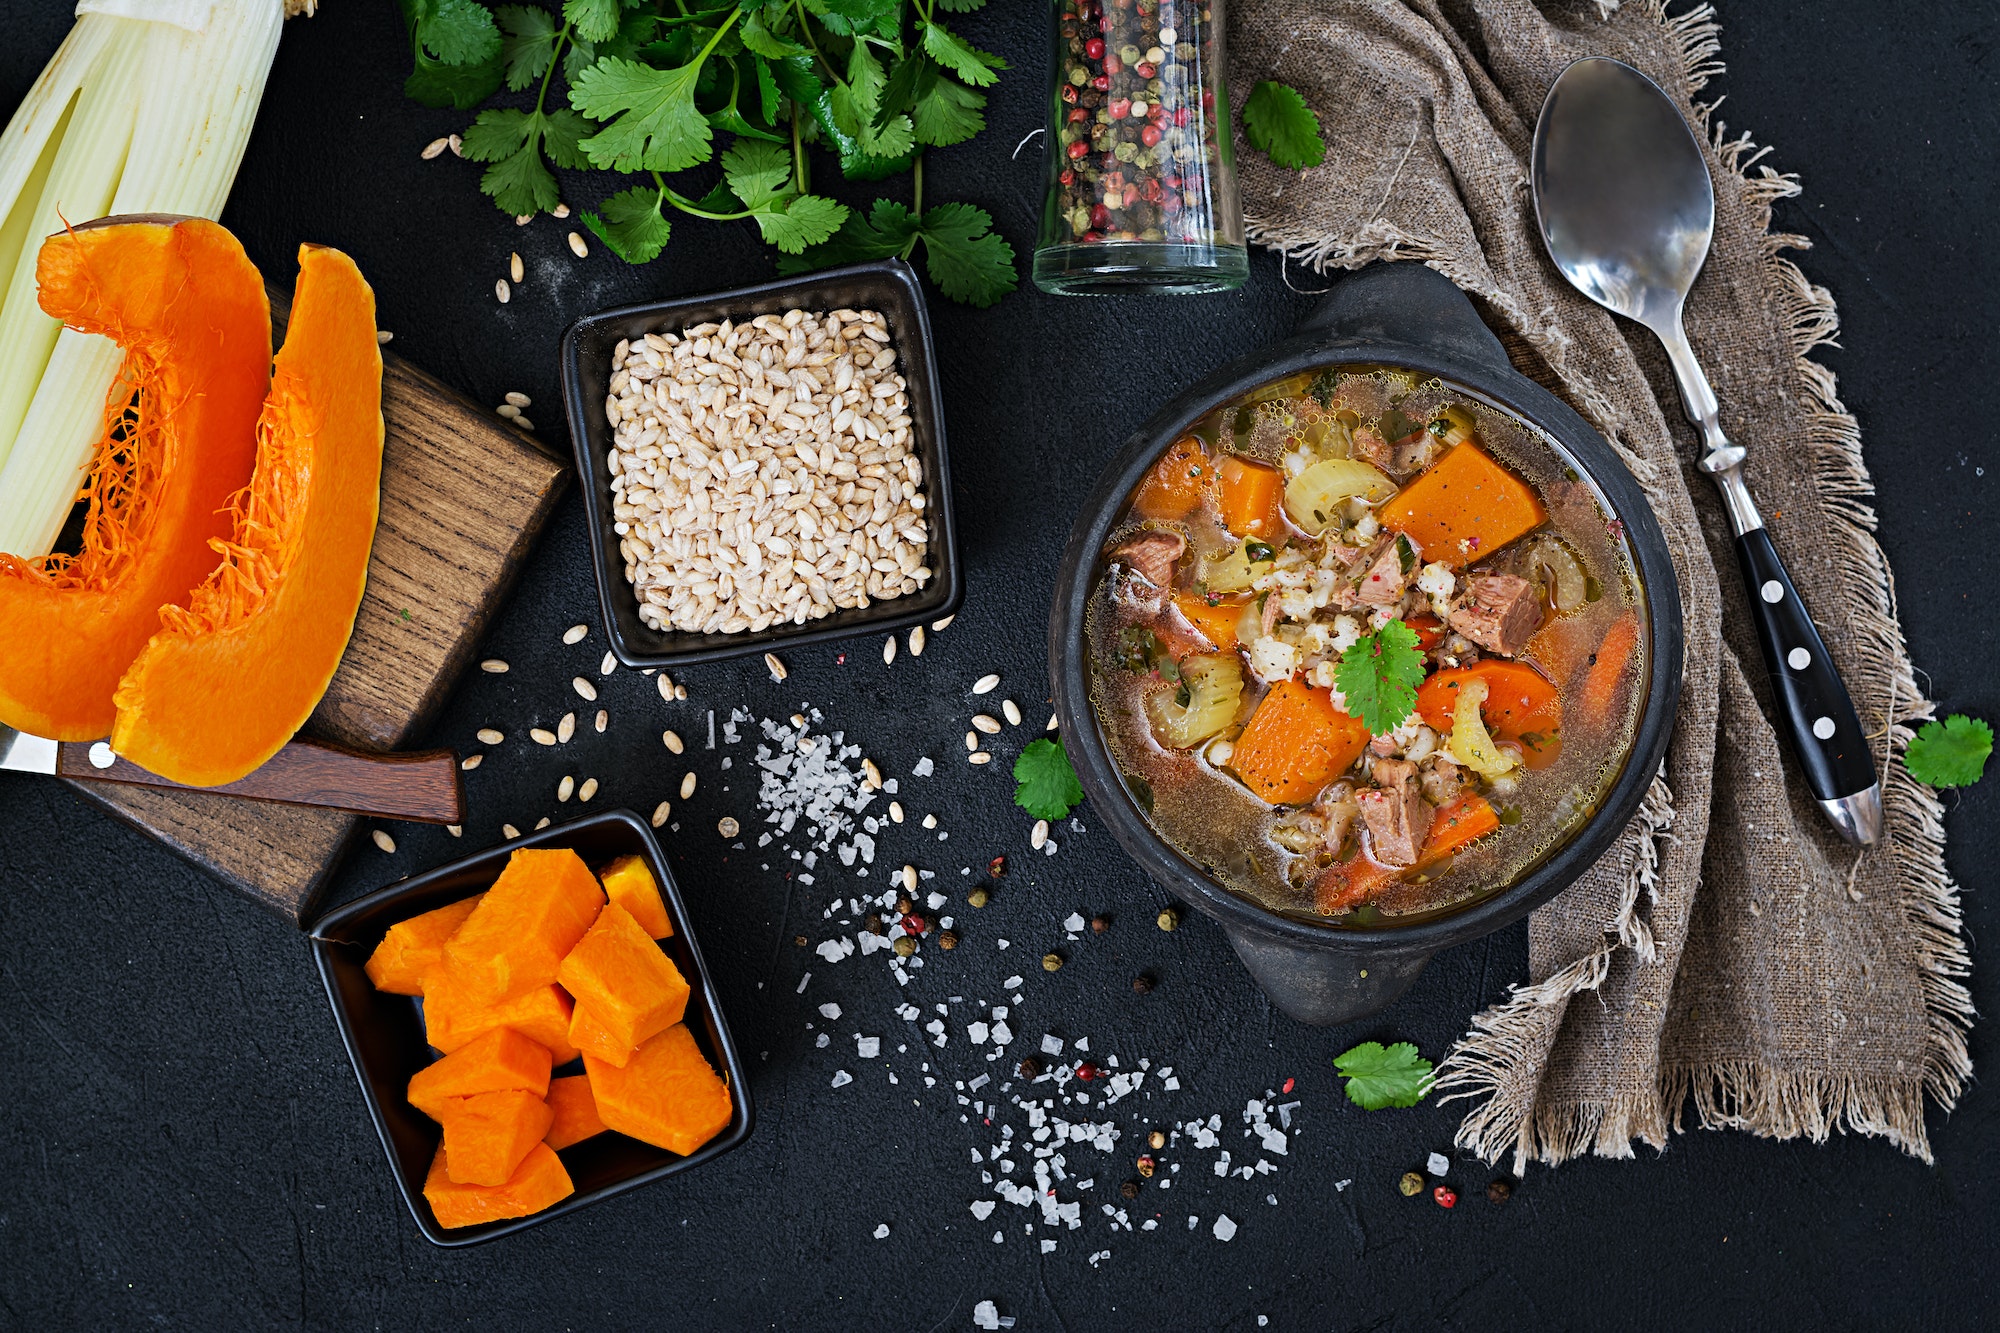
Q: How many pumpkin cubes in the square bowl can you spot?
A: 11